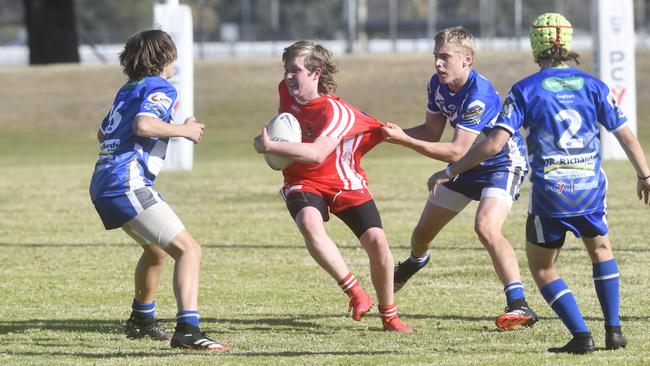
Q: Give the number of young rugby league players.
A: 4